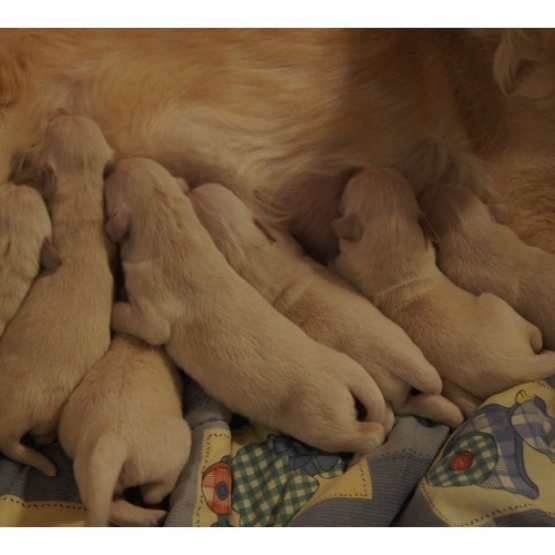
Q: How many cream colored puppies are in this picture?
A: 7